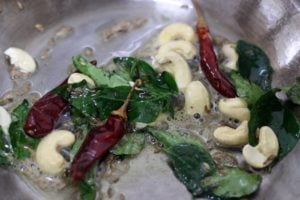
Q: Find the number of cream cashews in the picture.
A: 12